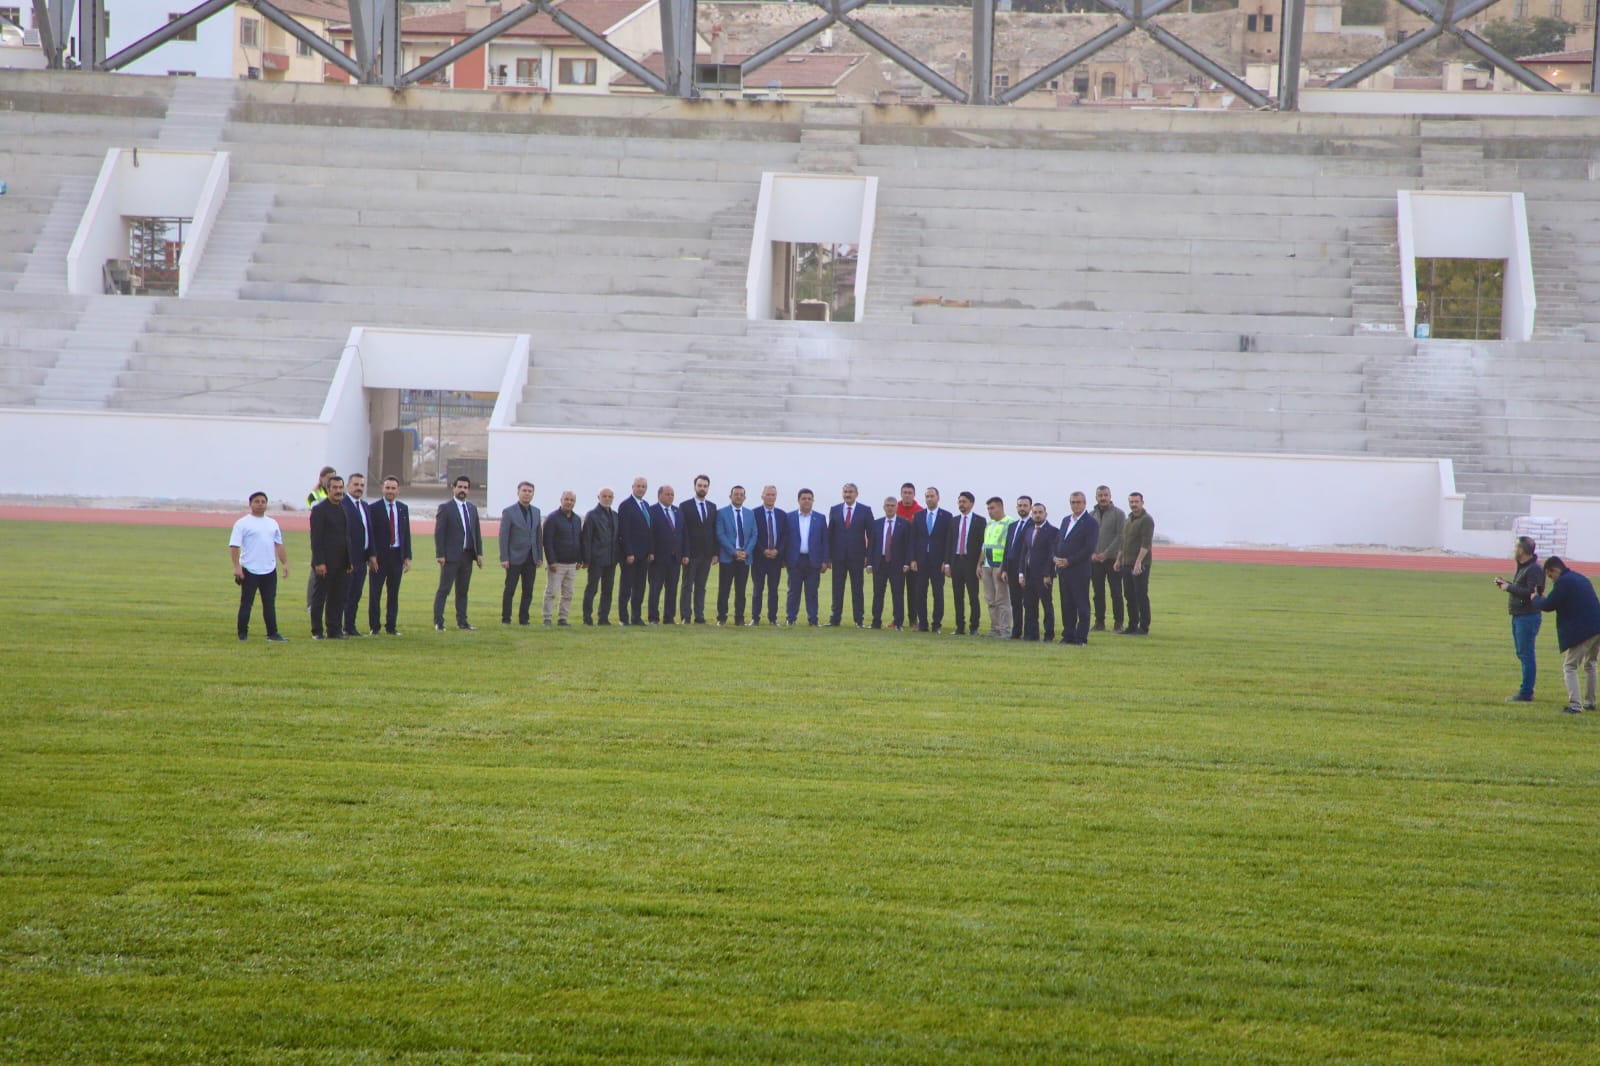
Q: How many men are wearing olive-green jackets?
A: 2